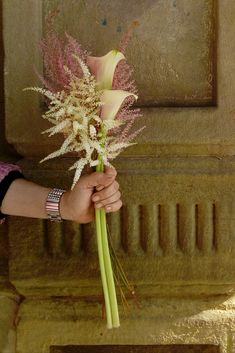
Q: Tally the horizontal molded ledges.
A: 2